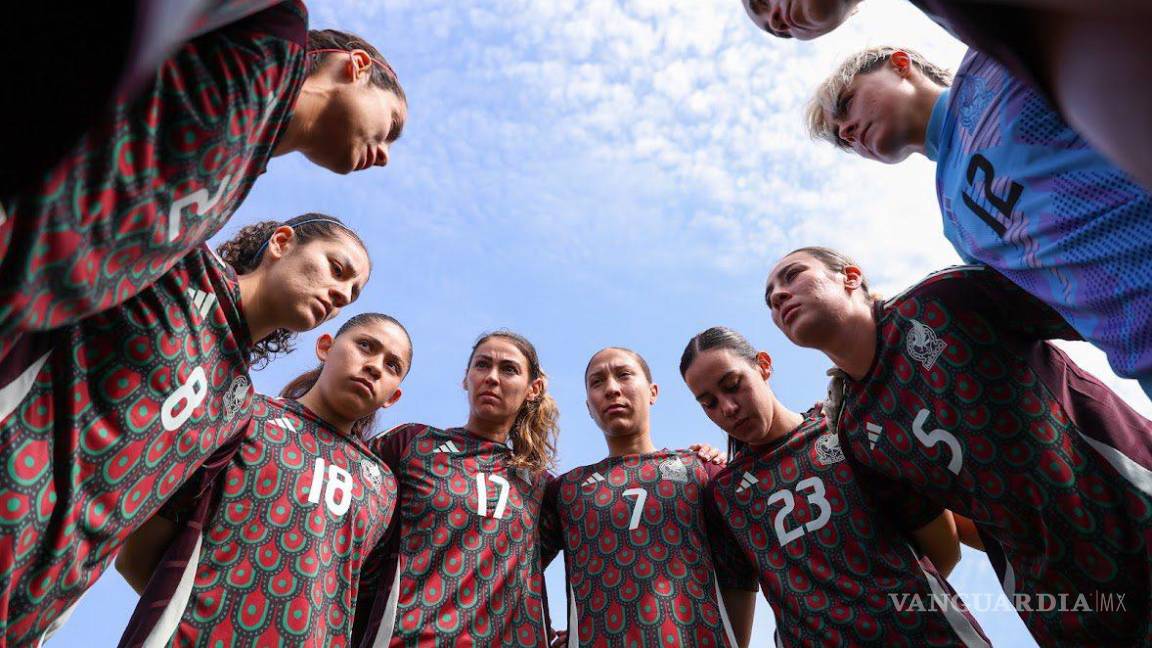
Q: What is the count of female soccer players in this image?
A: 9